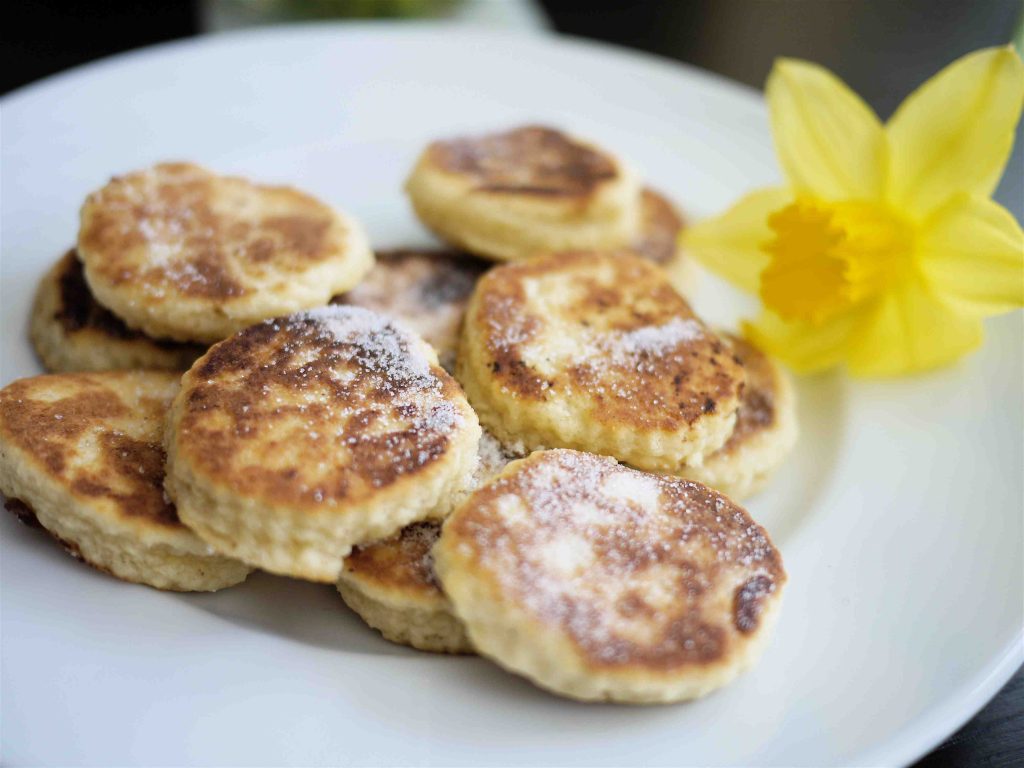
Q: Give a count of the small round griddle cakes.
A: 11